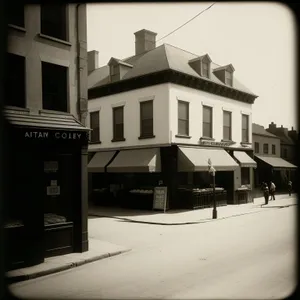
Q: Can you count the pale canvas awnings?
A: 5